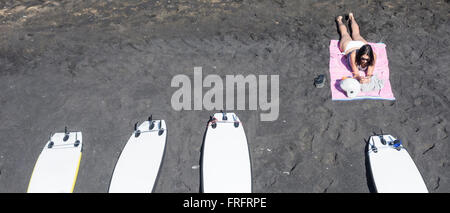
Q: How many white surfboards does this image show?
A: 4